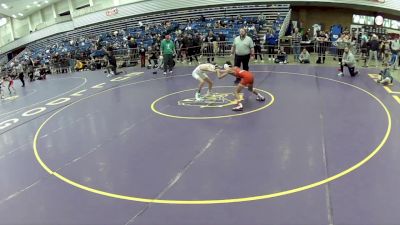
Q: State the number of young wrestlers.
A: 2